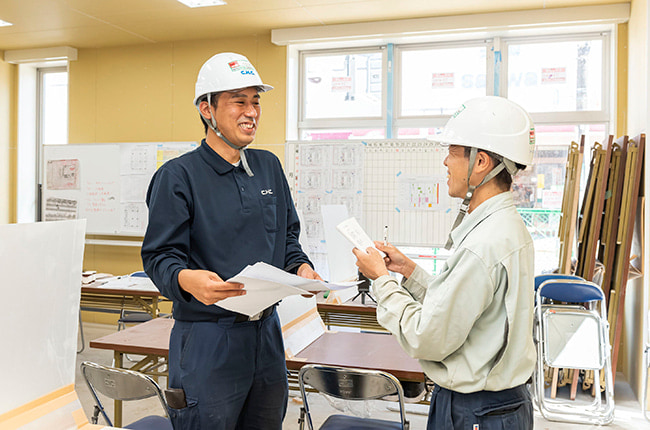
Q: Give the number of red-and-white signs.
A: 3